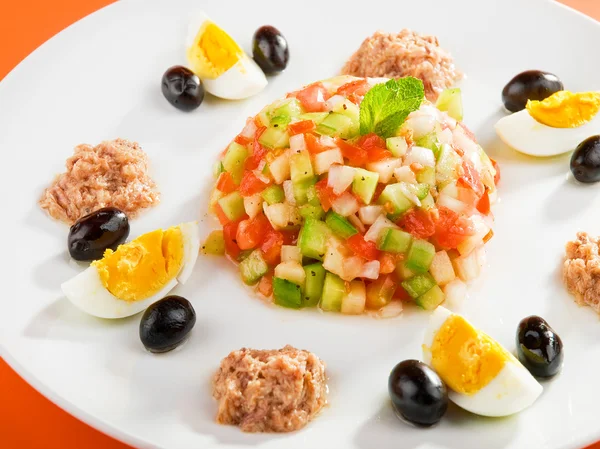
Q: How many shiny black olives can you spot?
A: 8